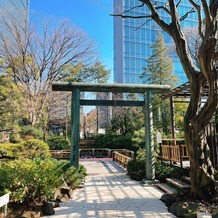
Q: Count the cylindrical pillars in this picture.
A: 2